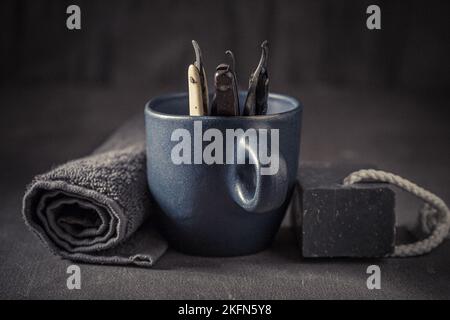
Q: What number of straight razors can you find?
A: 3